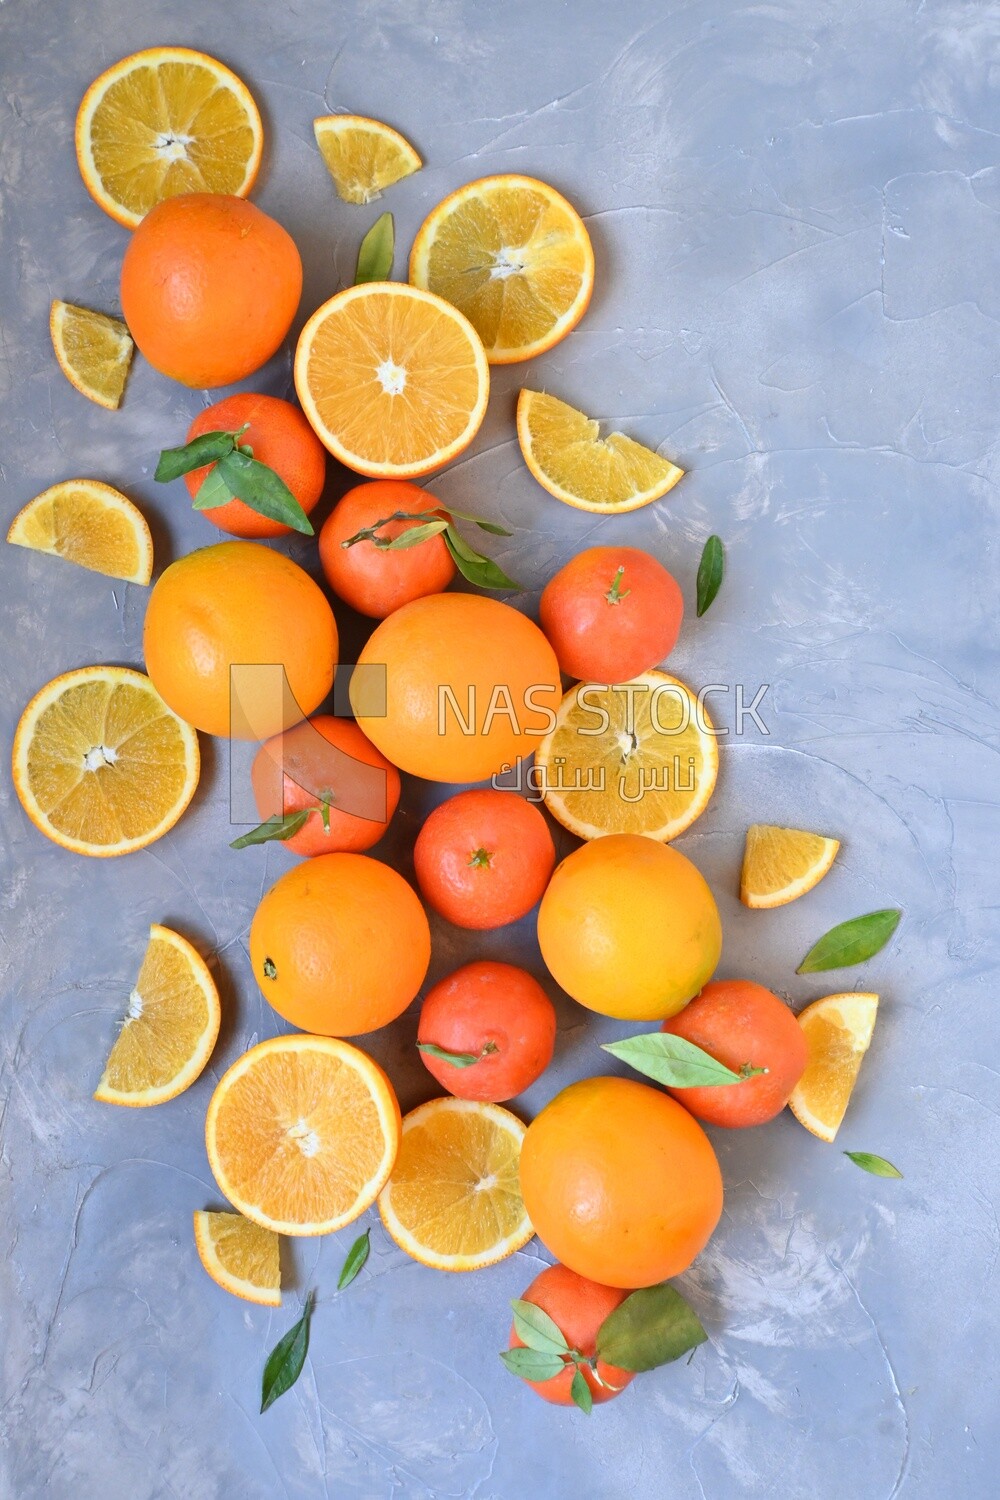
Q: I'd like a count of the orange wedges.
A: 8